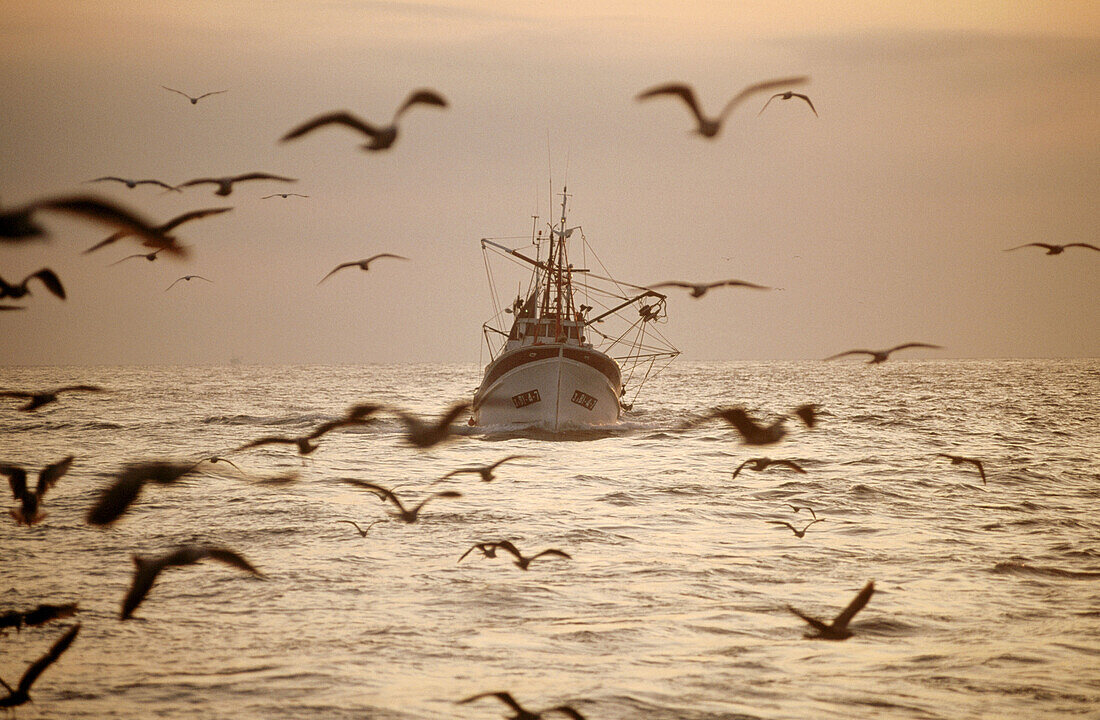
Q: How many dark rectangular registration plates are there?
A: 2